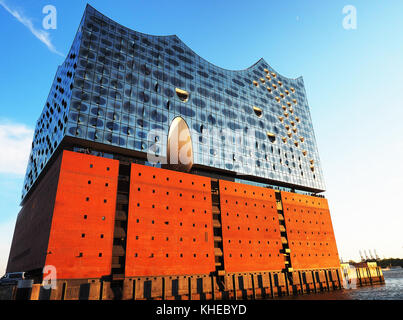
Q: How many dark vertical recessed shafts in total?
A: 3